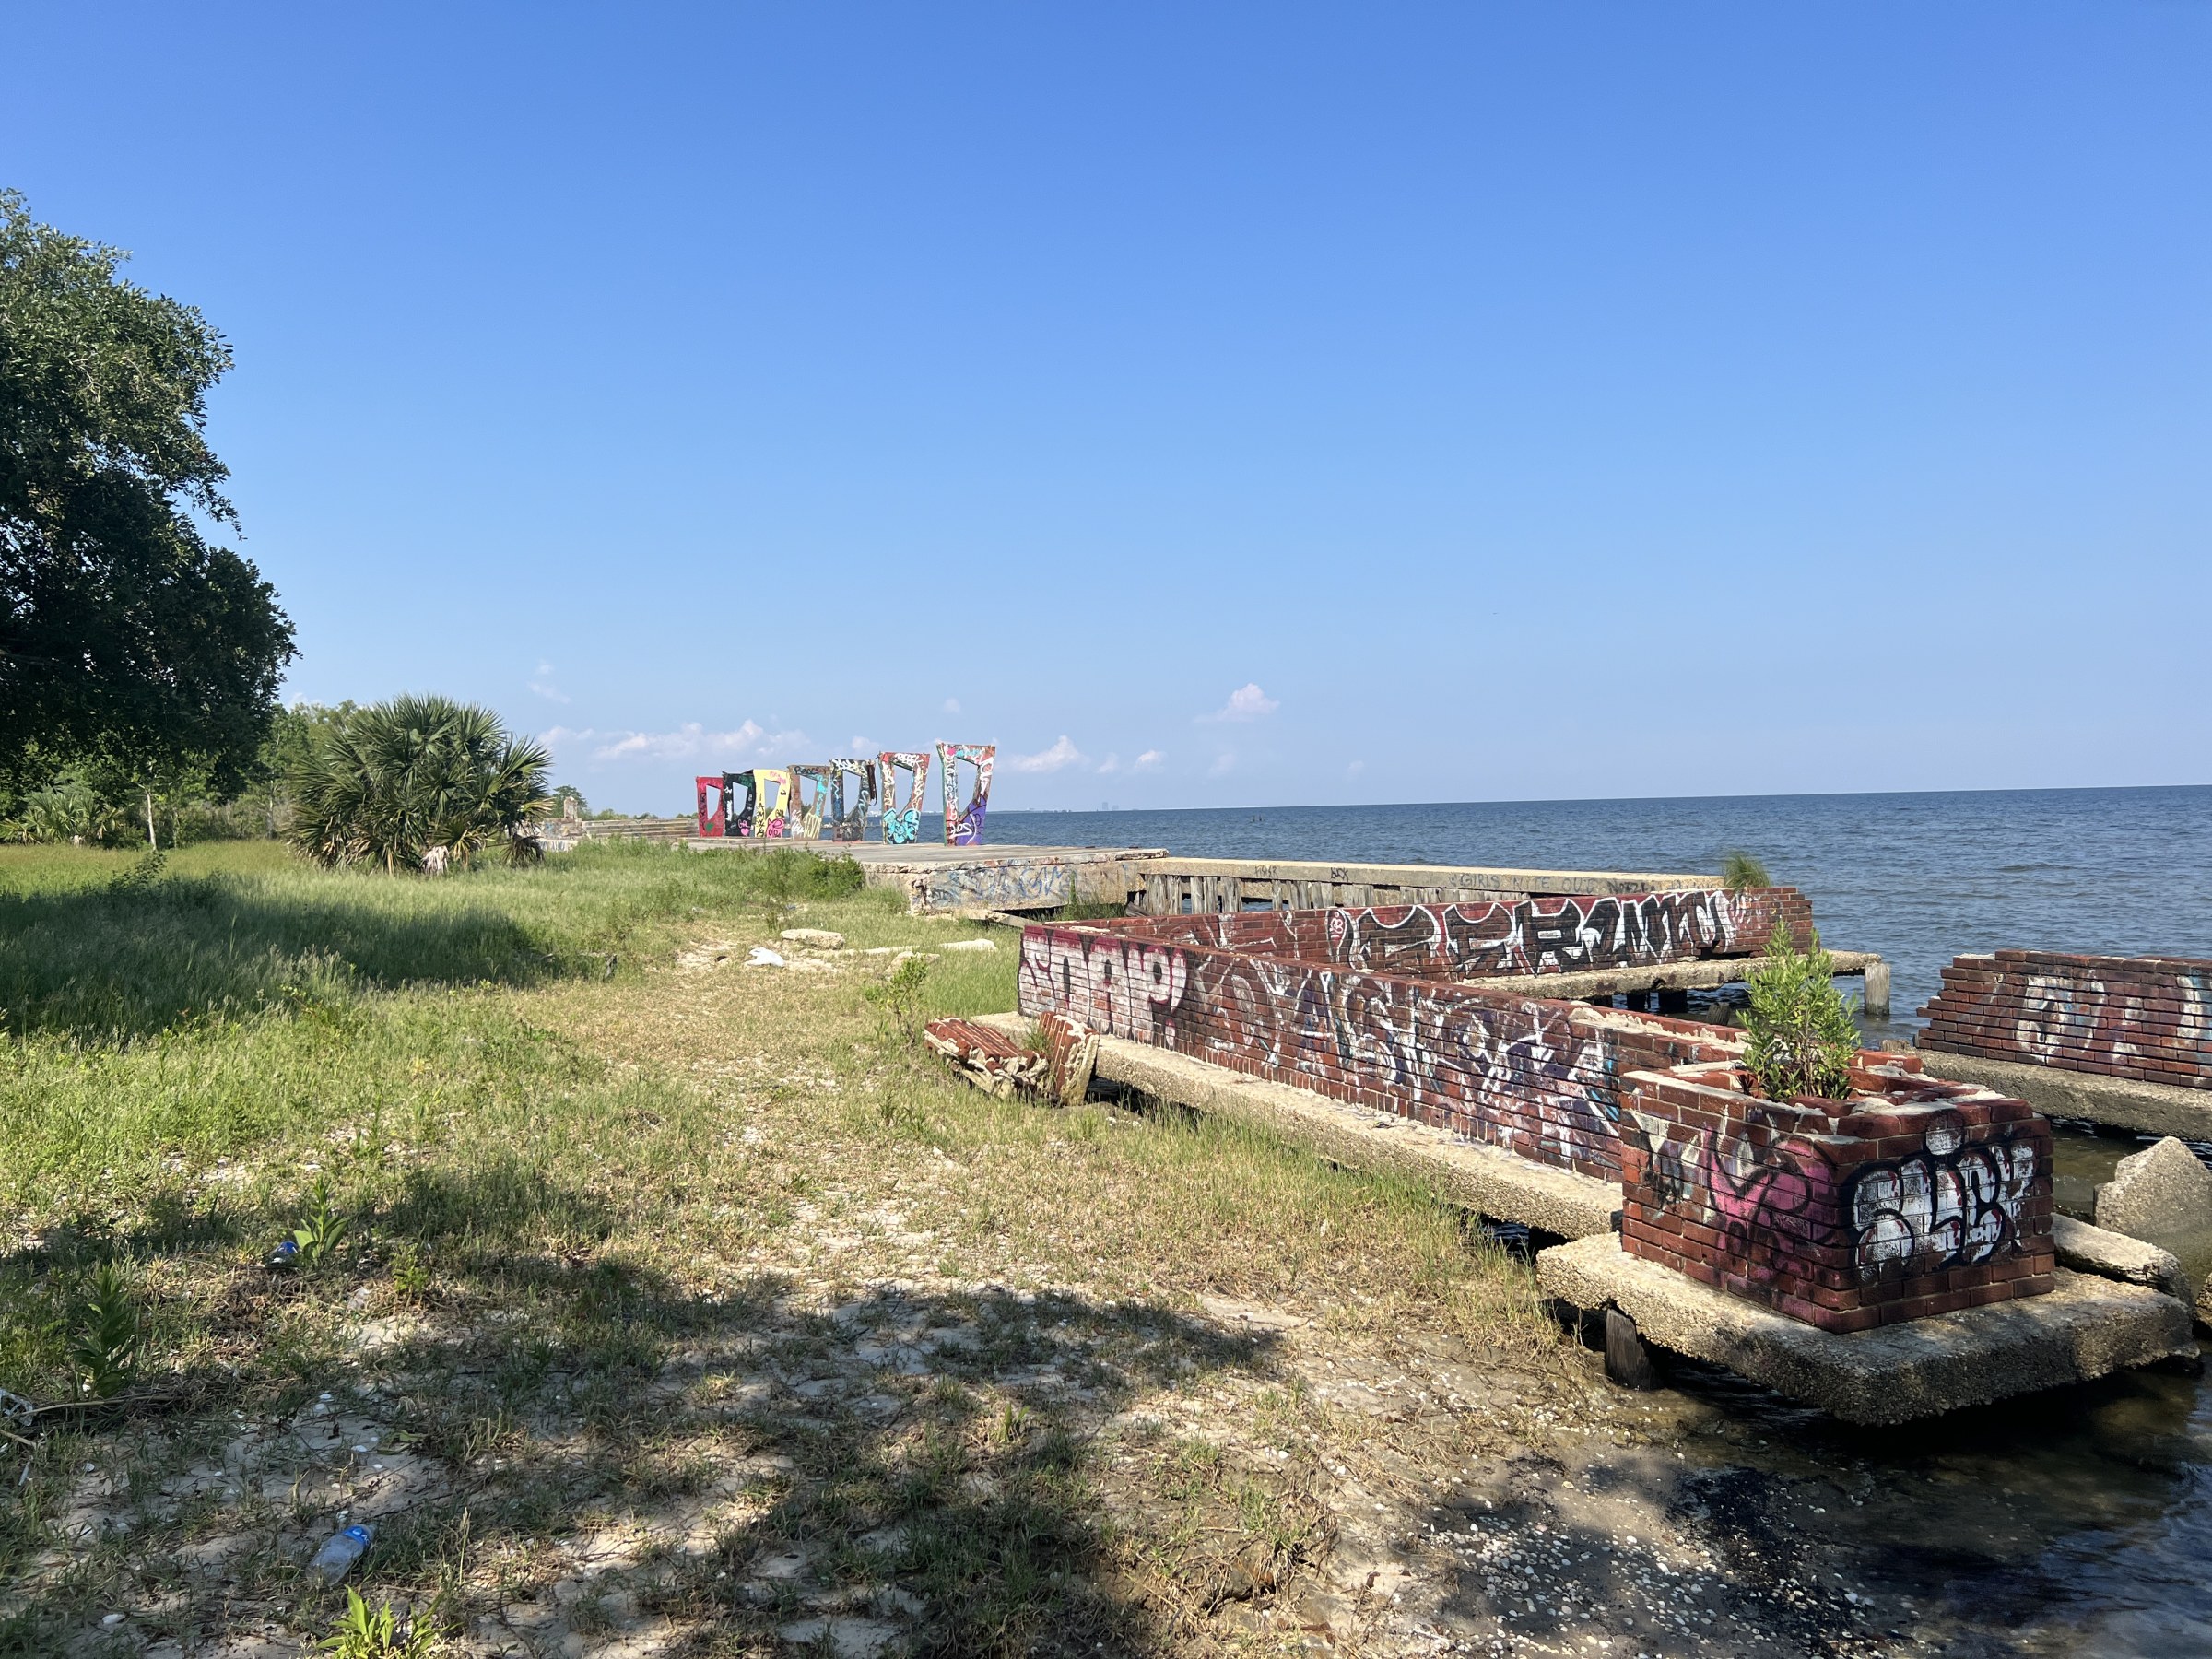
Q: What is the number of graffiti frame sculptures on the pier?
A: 7